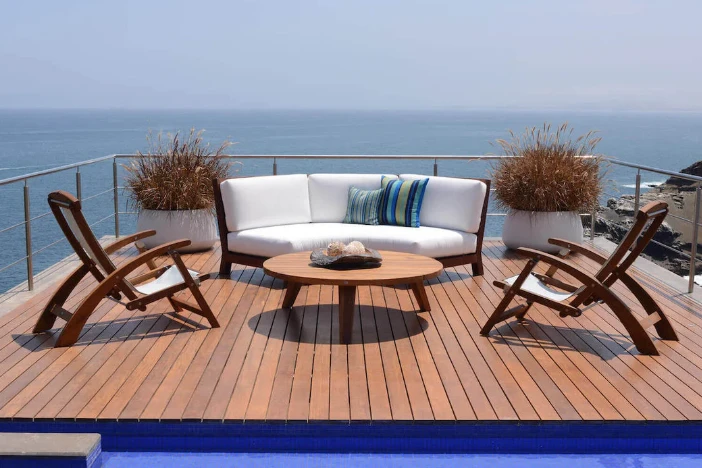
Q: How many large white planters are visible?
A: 2